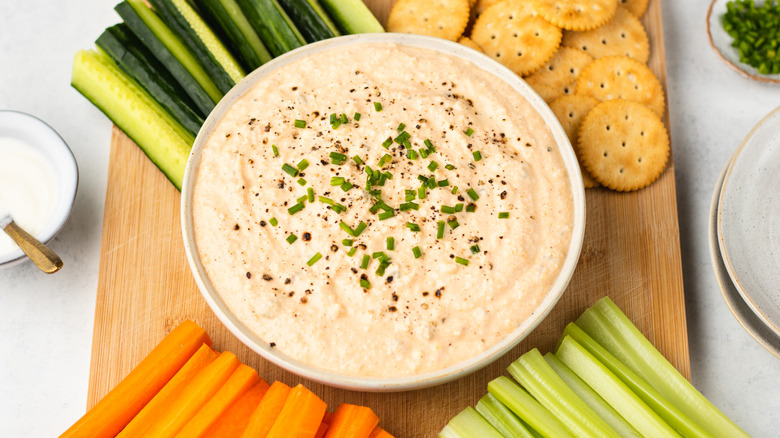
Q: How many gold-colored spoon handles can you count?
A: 1